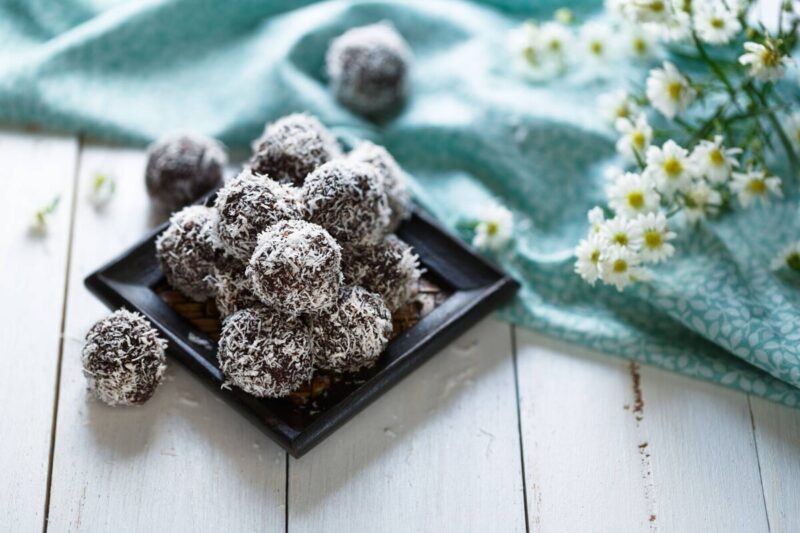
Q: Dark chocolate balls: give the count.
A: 13